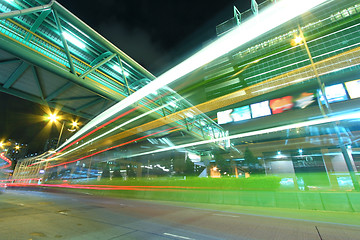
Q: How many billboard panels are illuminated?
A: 7